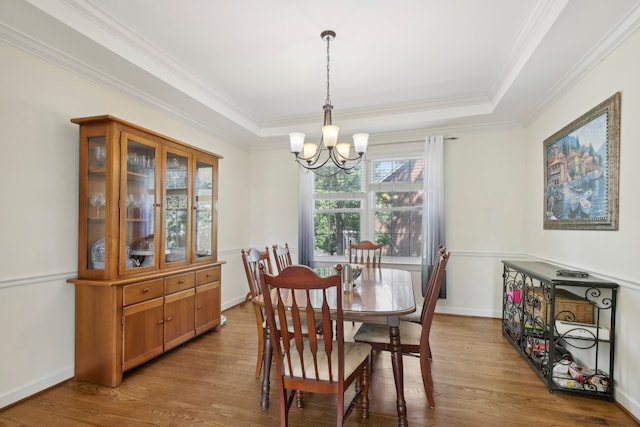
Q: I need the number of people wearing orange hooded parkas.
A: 0